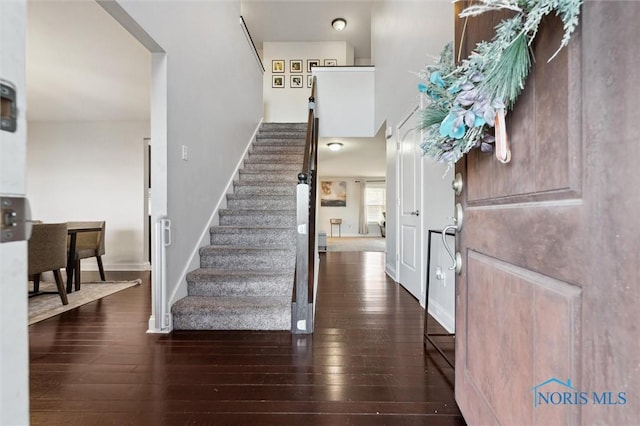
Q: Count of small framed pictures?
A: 7